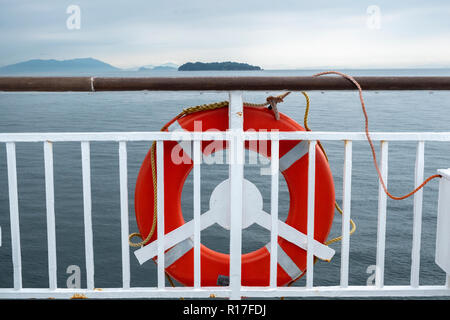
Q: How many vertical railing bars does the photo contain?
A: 12